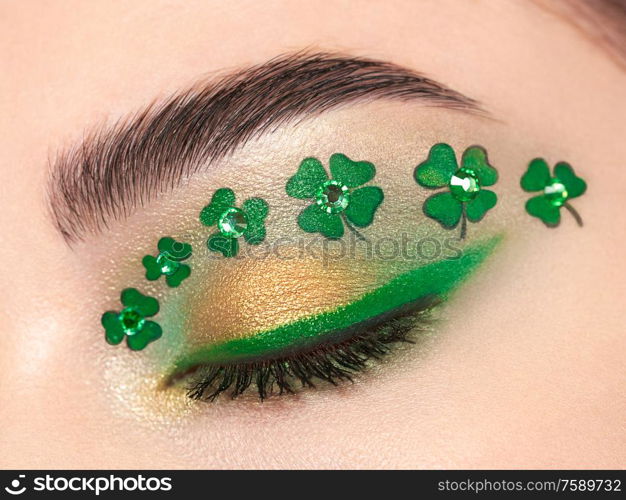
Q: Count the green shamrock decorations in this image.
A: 6